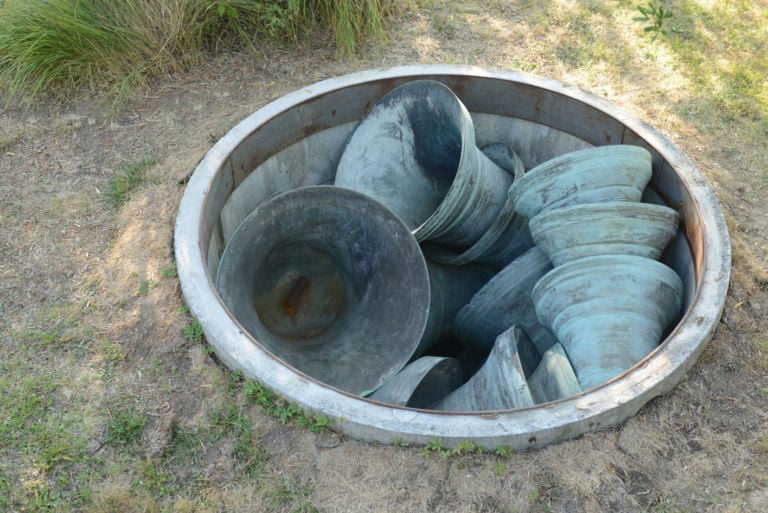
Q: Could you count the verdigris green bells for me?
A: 10